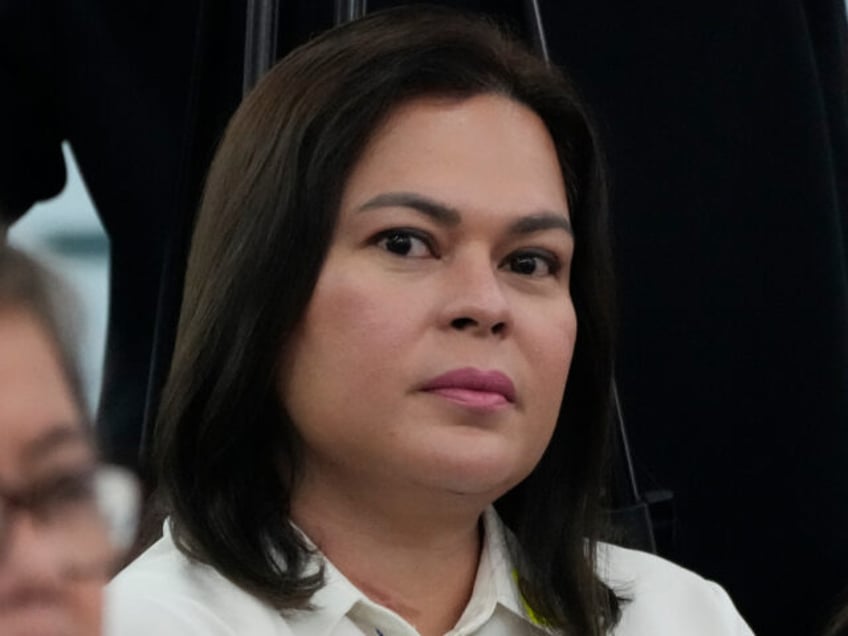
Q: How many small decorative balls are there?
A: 0